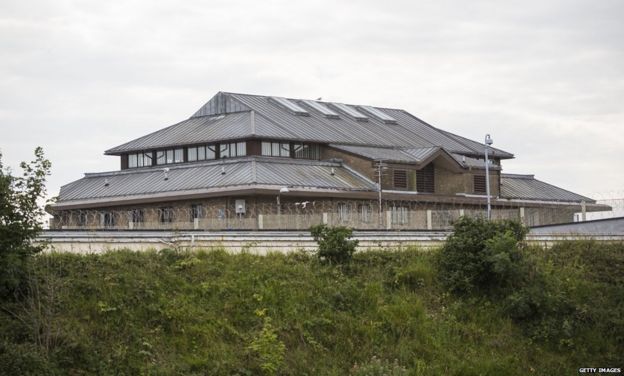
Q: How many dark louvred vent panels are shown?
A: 3